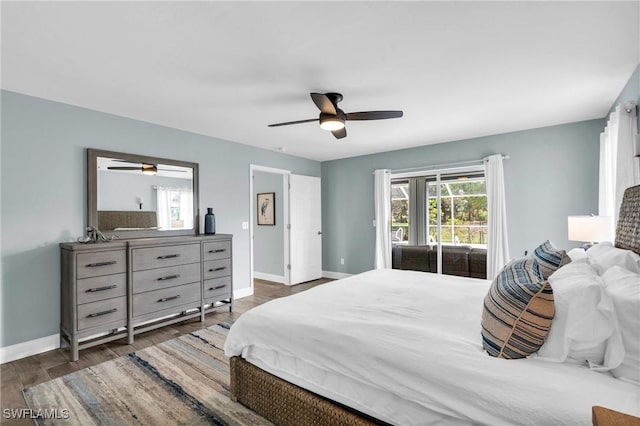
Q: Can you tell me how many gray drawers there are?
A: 9